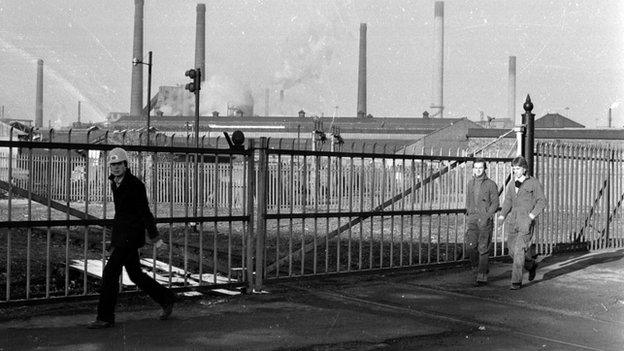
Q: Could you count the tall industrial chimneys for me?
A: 6